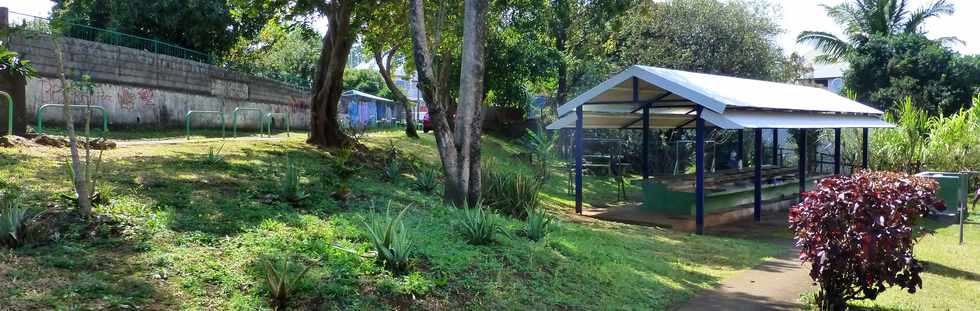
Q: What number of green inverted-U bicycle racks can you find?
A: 5